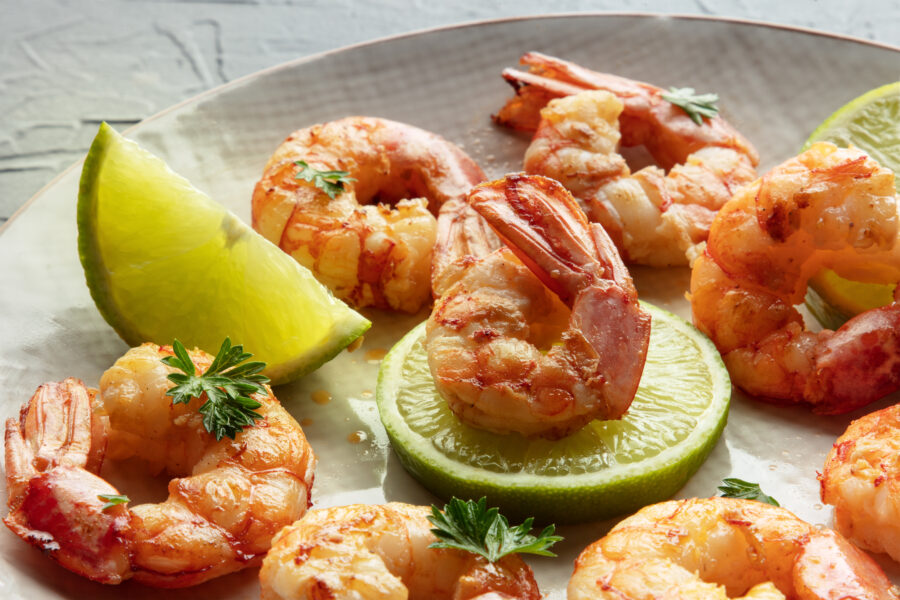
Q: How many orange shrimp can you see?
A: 8